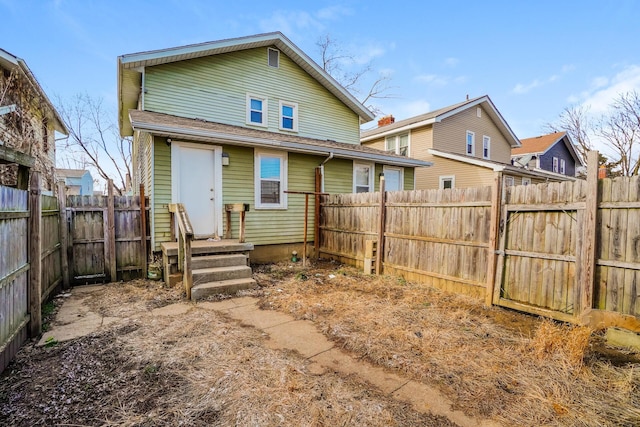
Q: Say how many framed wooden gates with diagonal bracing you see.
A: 1